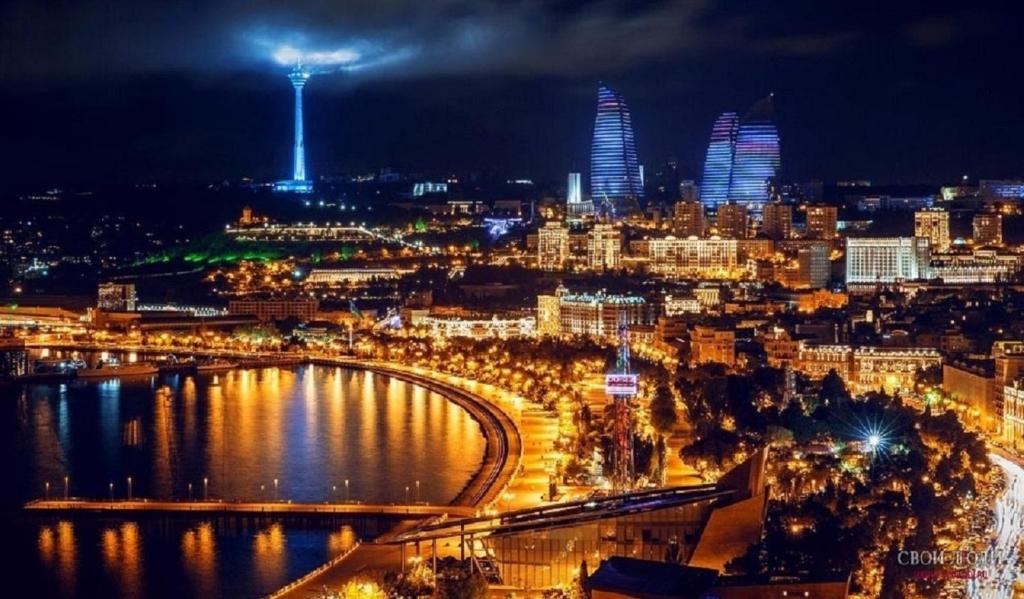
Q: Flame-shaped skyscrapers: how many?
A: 3